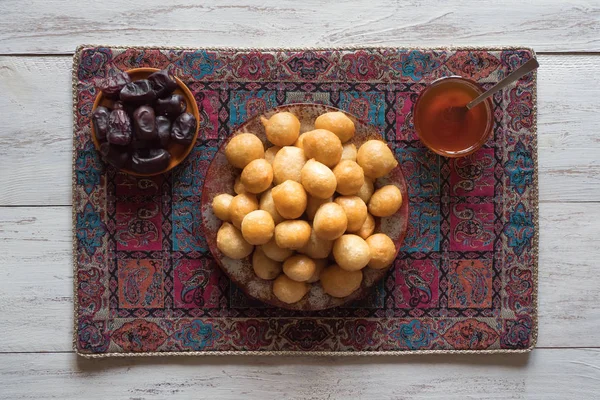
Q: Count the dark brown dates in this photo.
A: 11